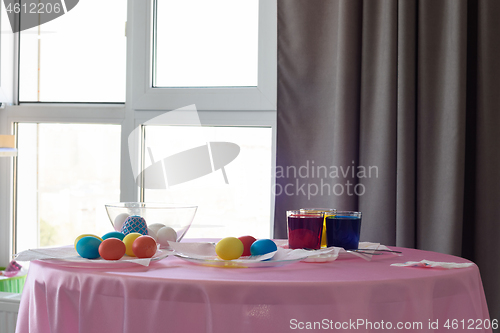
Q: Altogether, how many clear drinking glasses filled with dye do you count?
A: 3